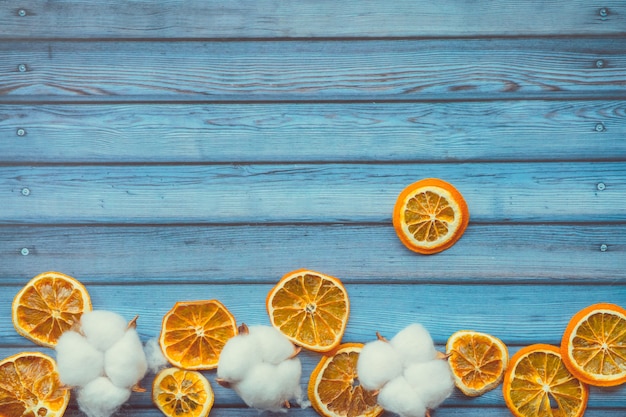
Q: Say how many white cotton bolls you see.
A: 3